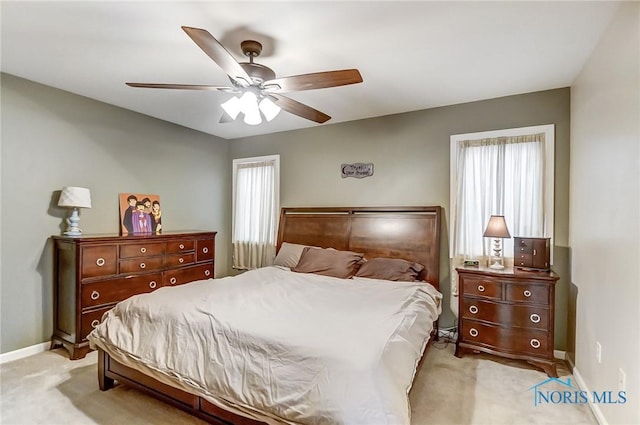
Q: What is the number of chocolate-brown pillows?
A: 2